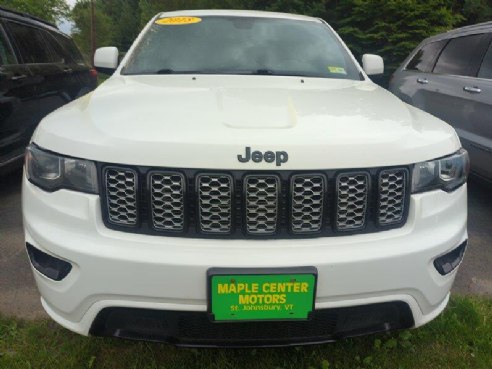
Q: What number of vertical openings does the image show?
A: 7